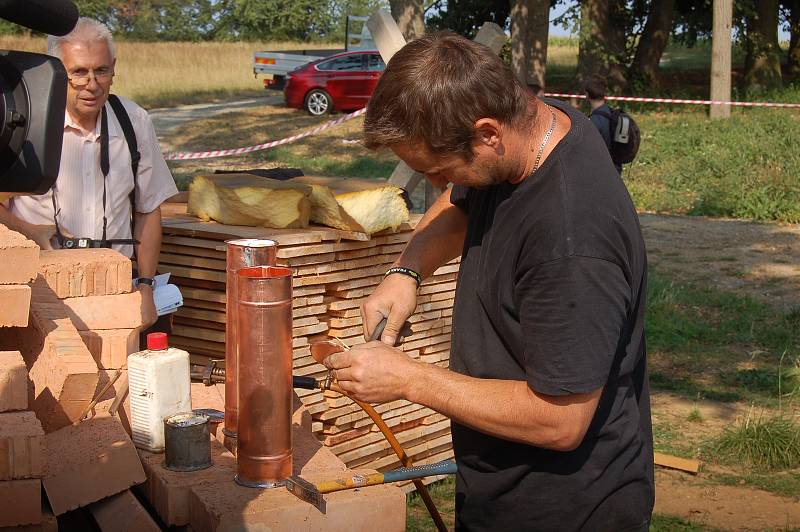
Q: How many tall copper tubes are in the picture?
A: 2